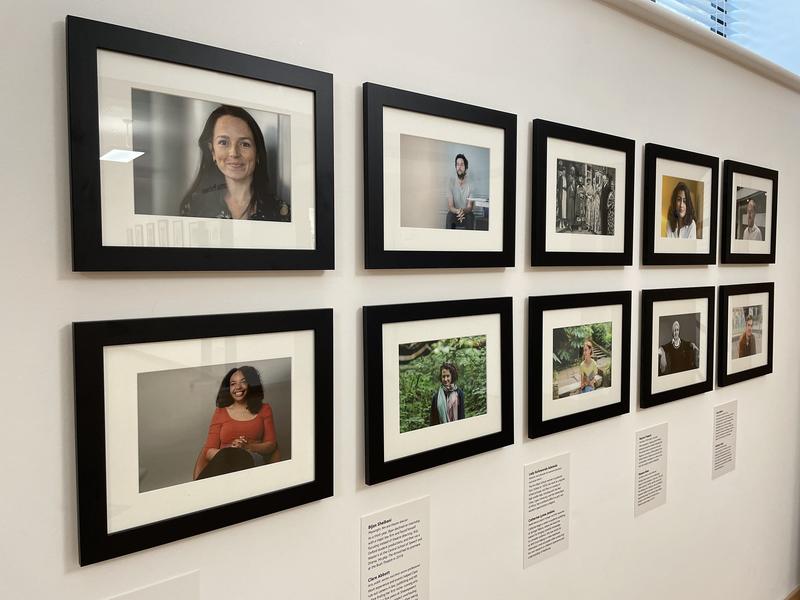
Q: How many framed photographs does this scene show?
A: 10